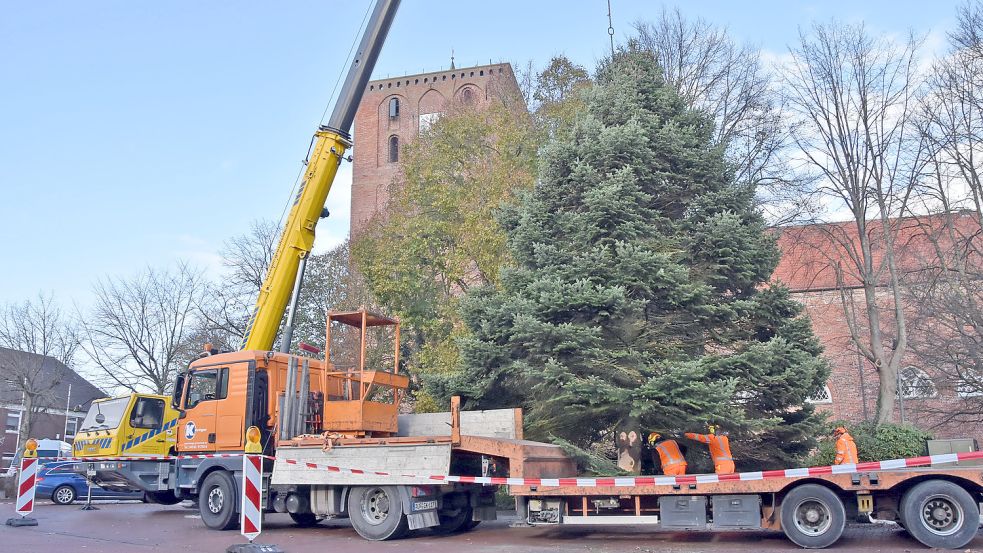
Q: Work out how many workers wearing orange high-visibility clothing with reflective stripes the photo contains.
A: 3